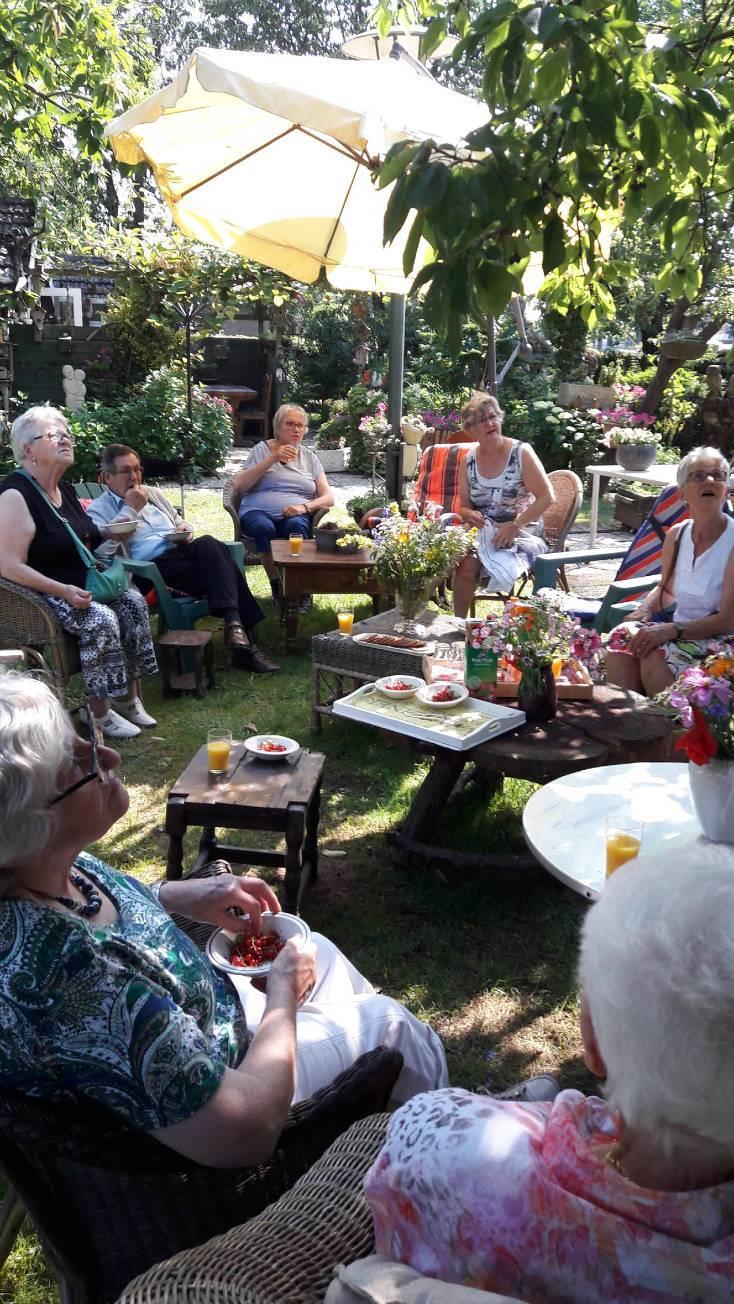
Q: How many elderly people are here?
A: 7